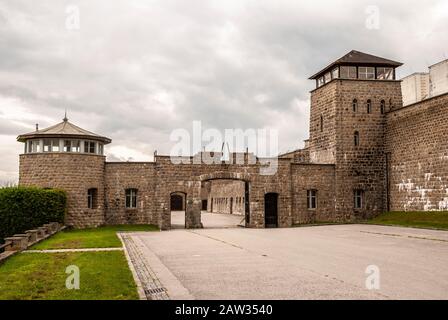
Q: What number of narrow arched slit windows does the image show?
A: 5